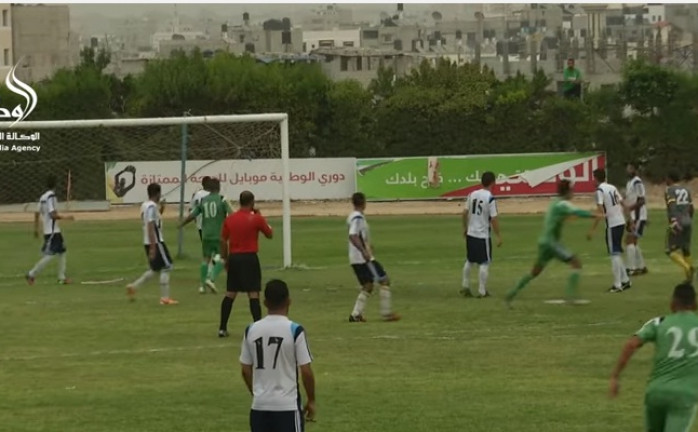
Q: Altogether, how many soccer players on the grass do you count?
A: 12